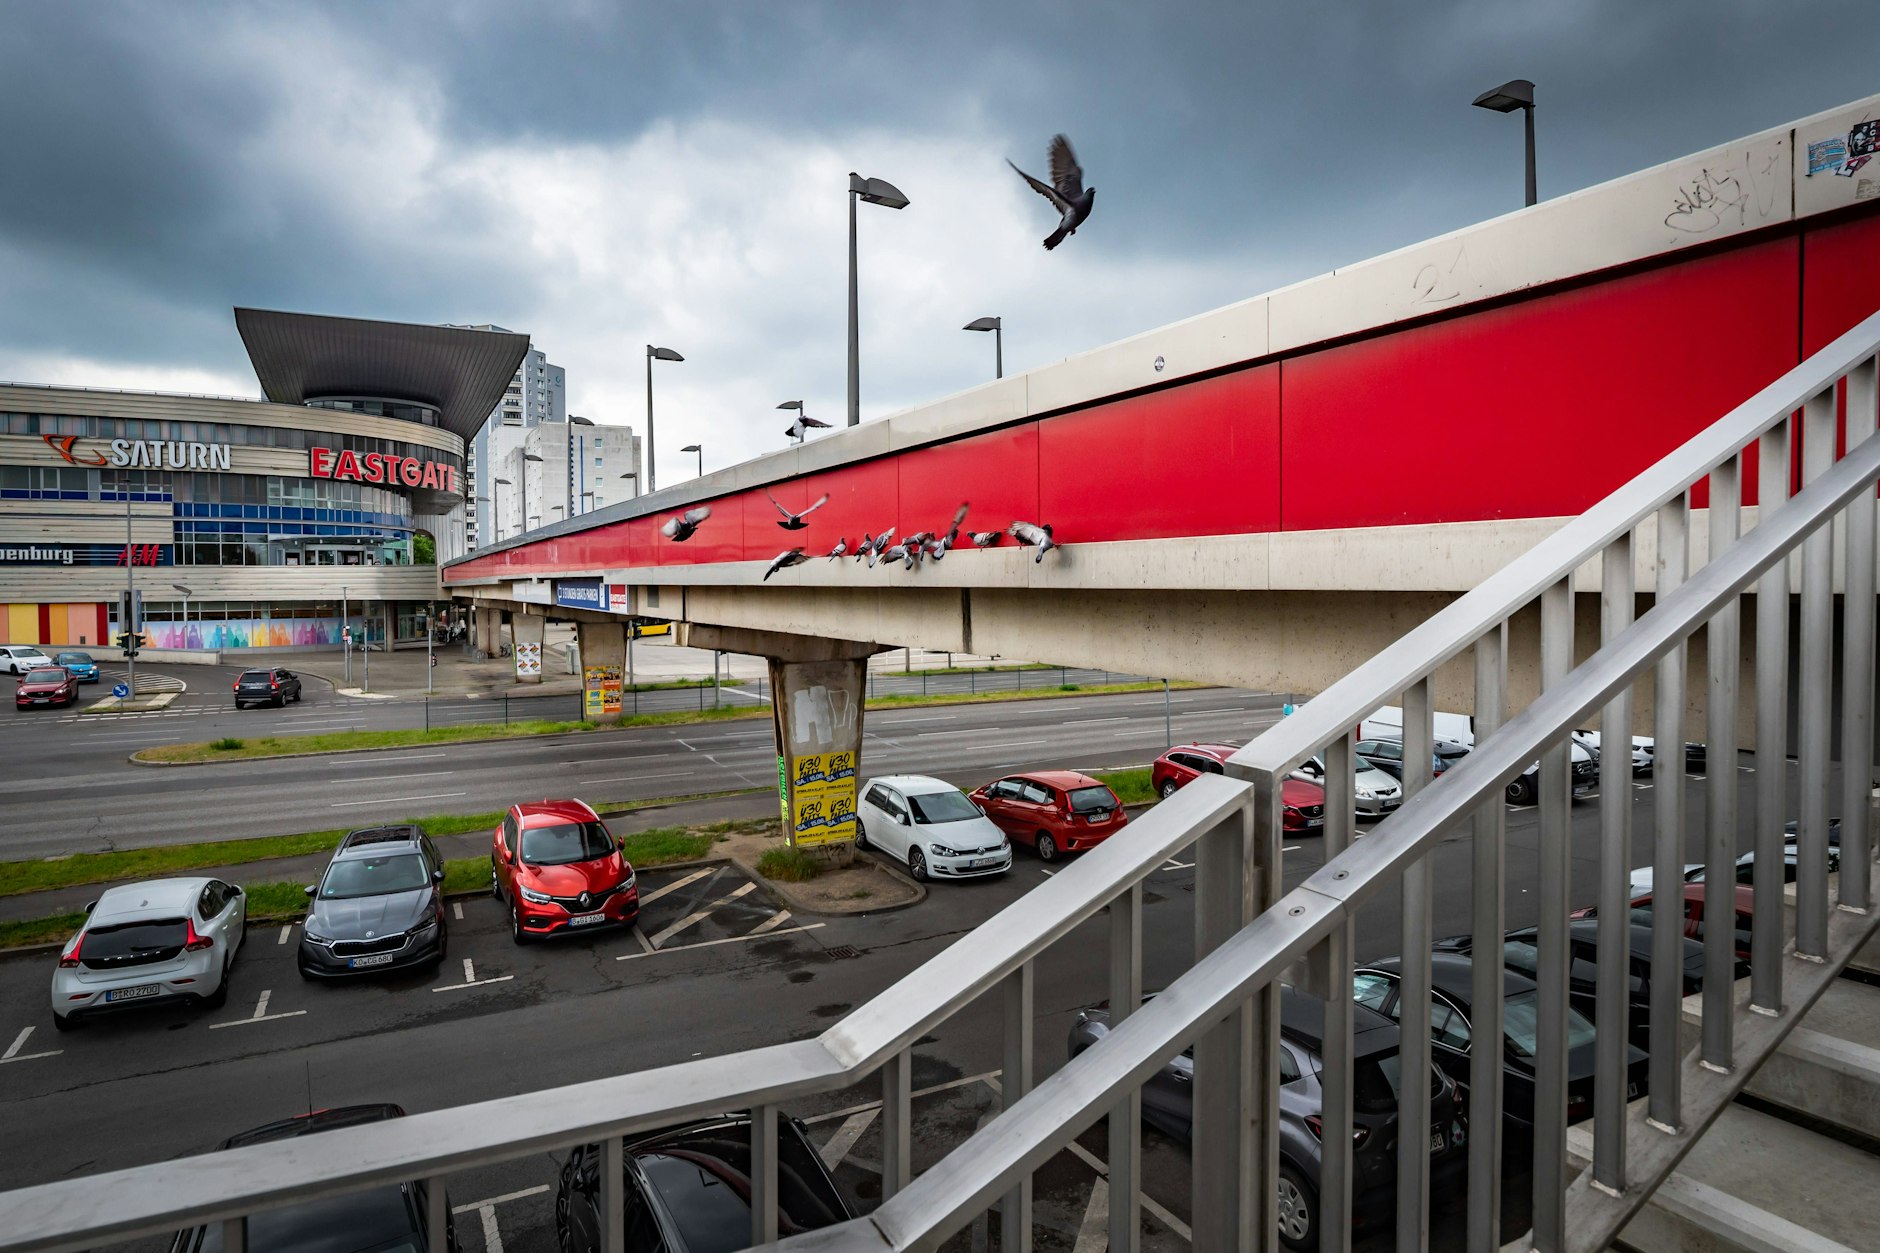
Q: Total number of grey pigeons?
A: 13